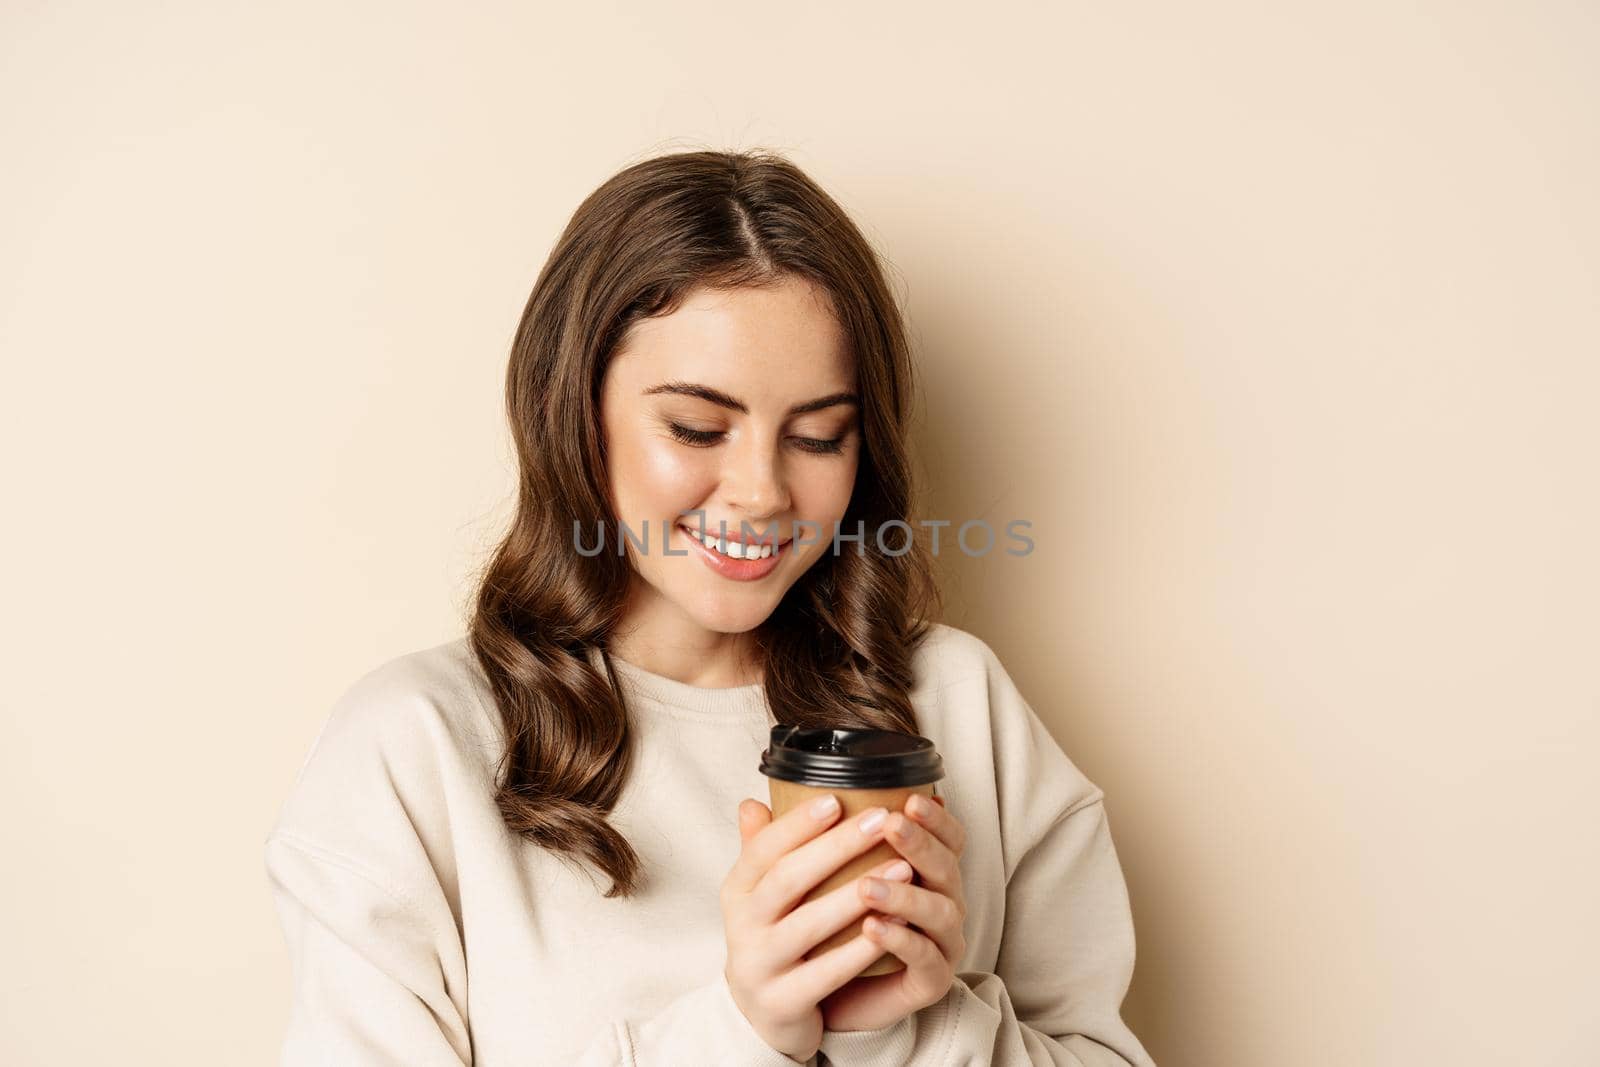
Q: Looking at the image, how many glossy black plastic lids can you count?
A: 1